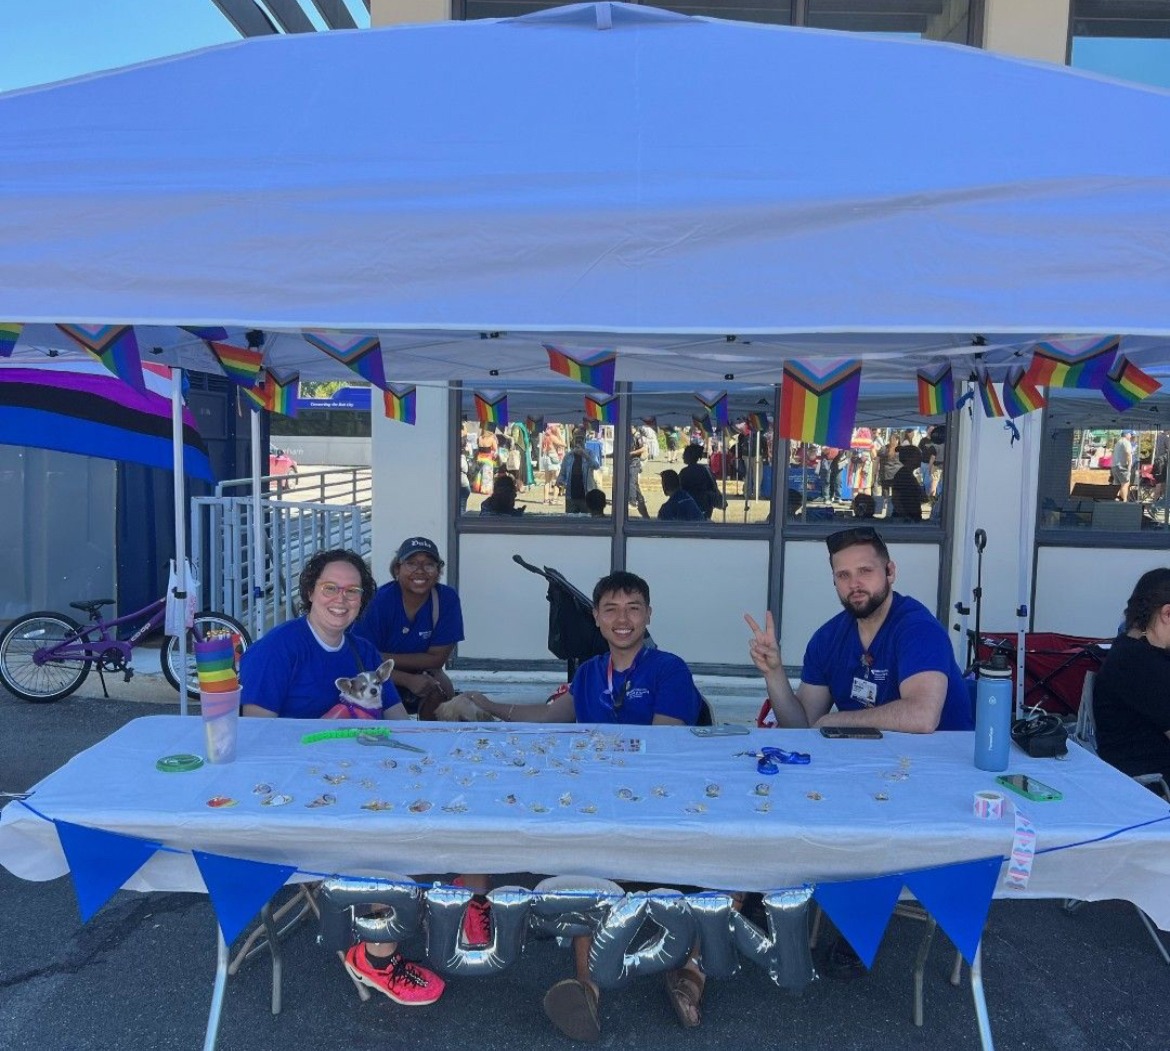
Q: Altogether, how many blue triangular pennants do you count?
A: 4